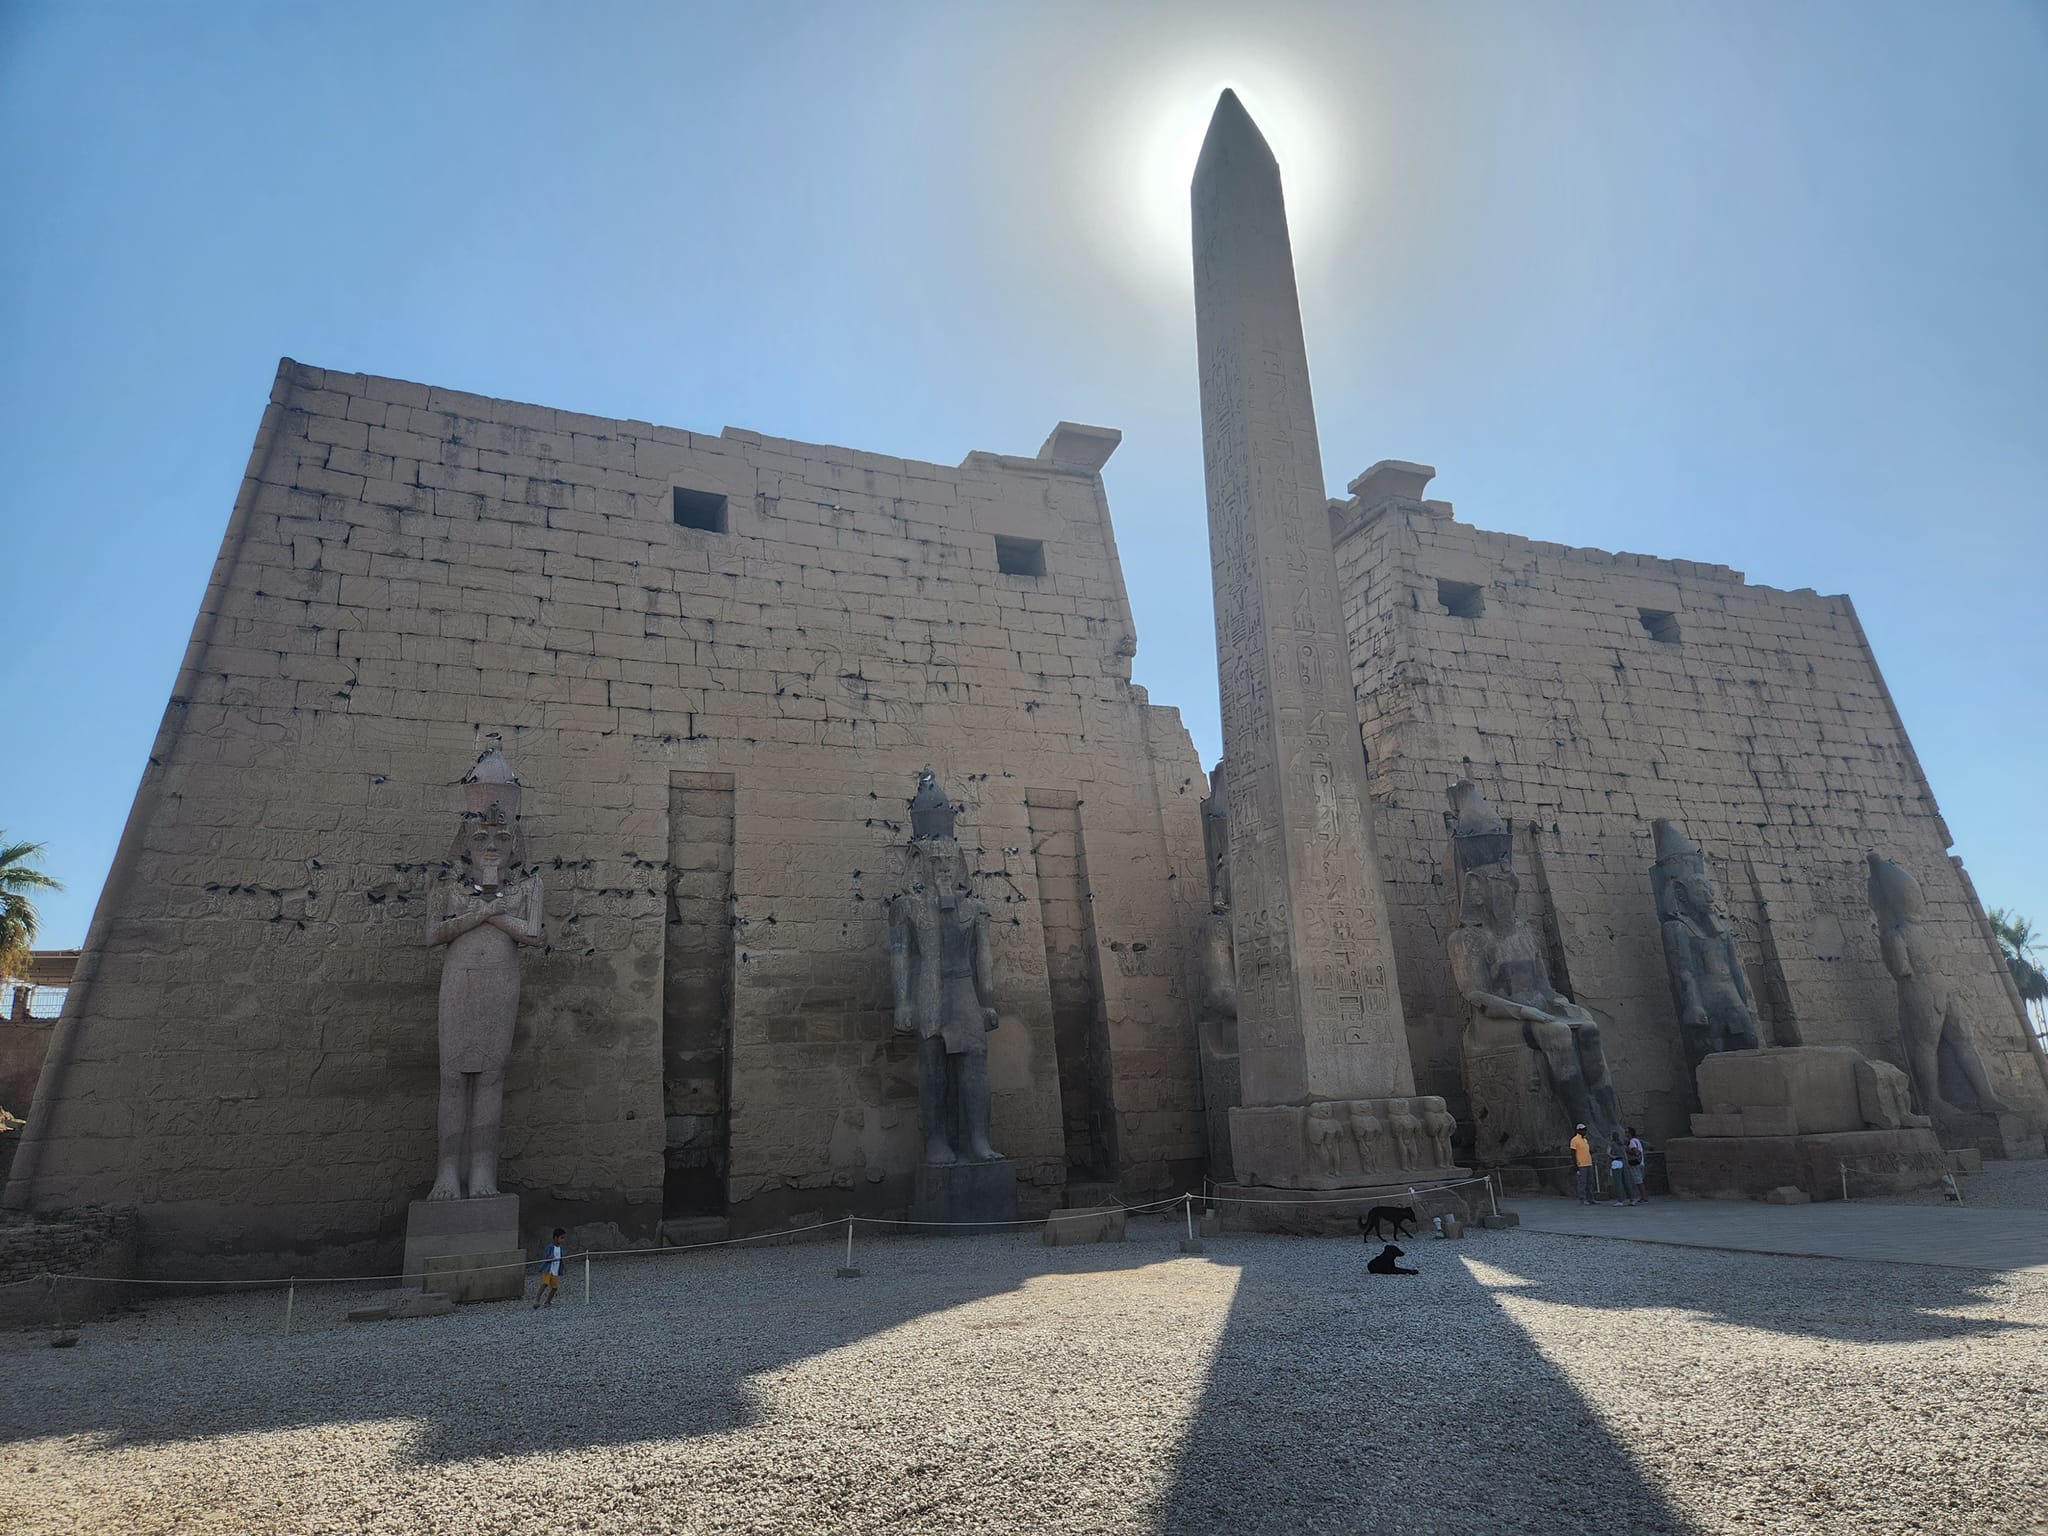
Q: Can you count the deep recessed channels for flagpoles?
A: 4